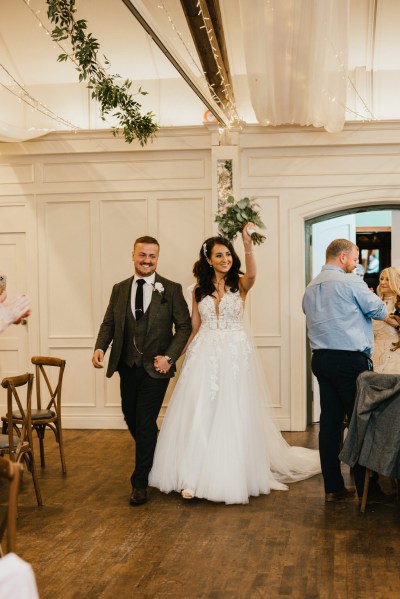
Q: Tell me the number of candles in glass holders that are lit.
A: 0